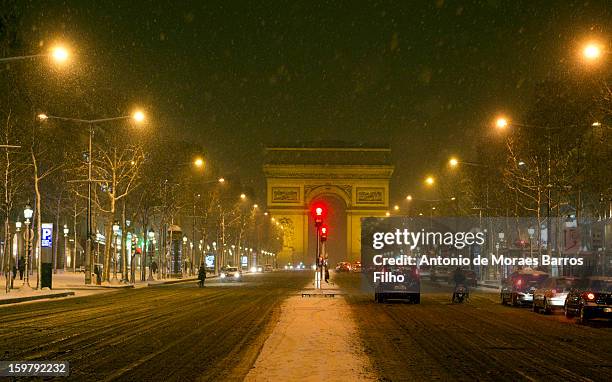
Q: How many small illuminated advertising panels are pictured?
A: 2